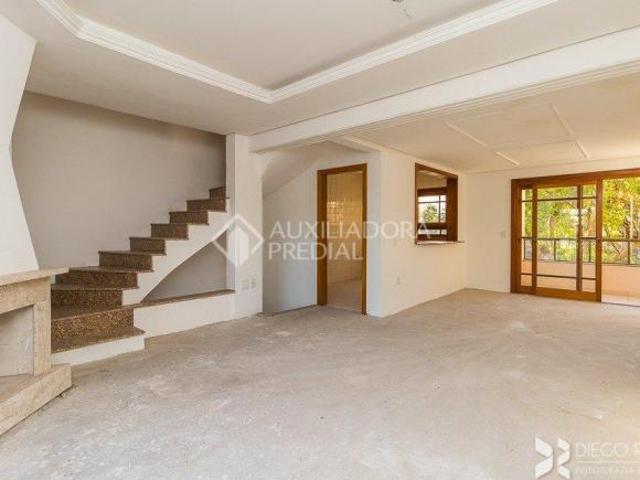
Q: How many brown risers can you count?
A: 9